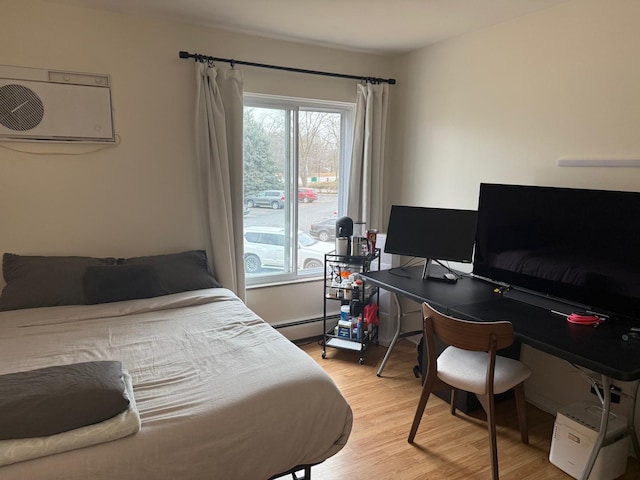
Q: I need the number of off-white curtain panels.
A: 2